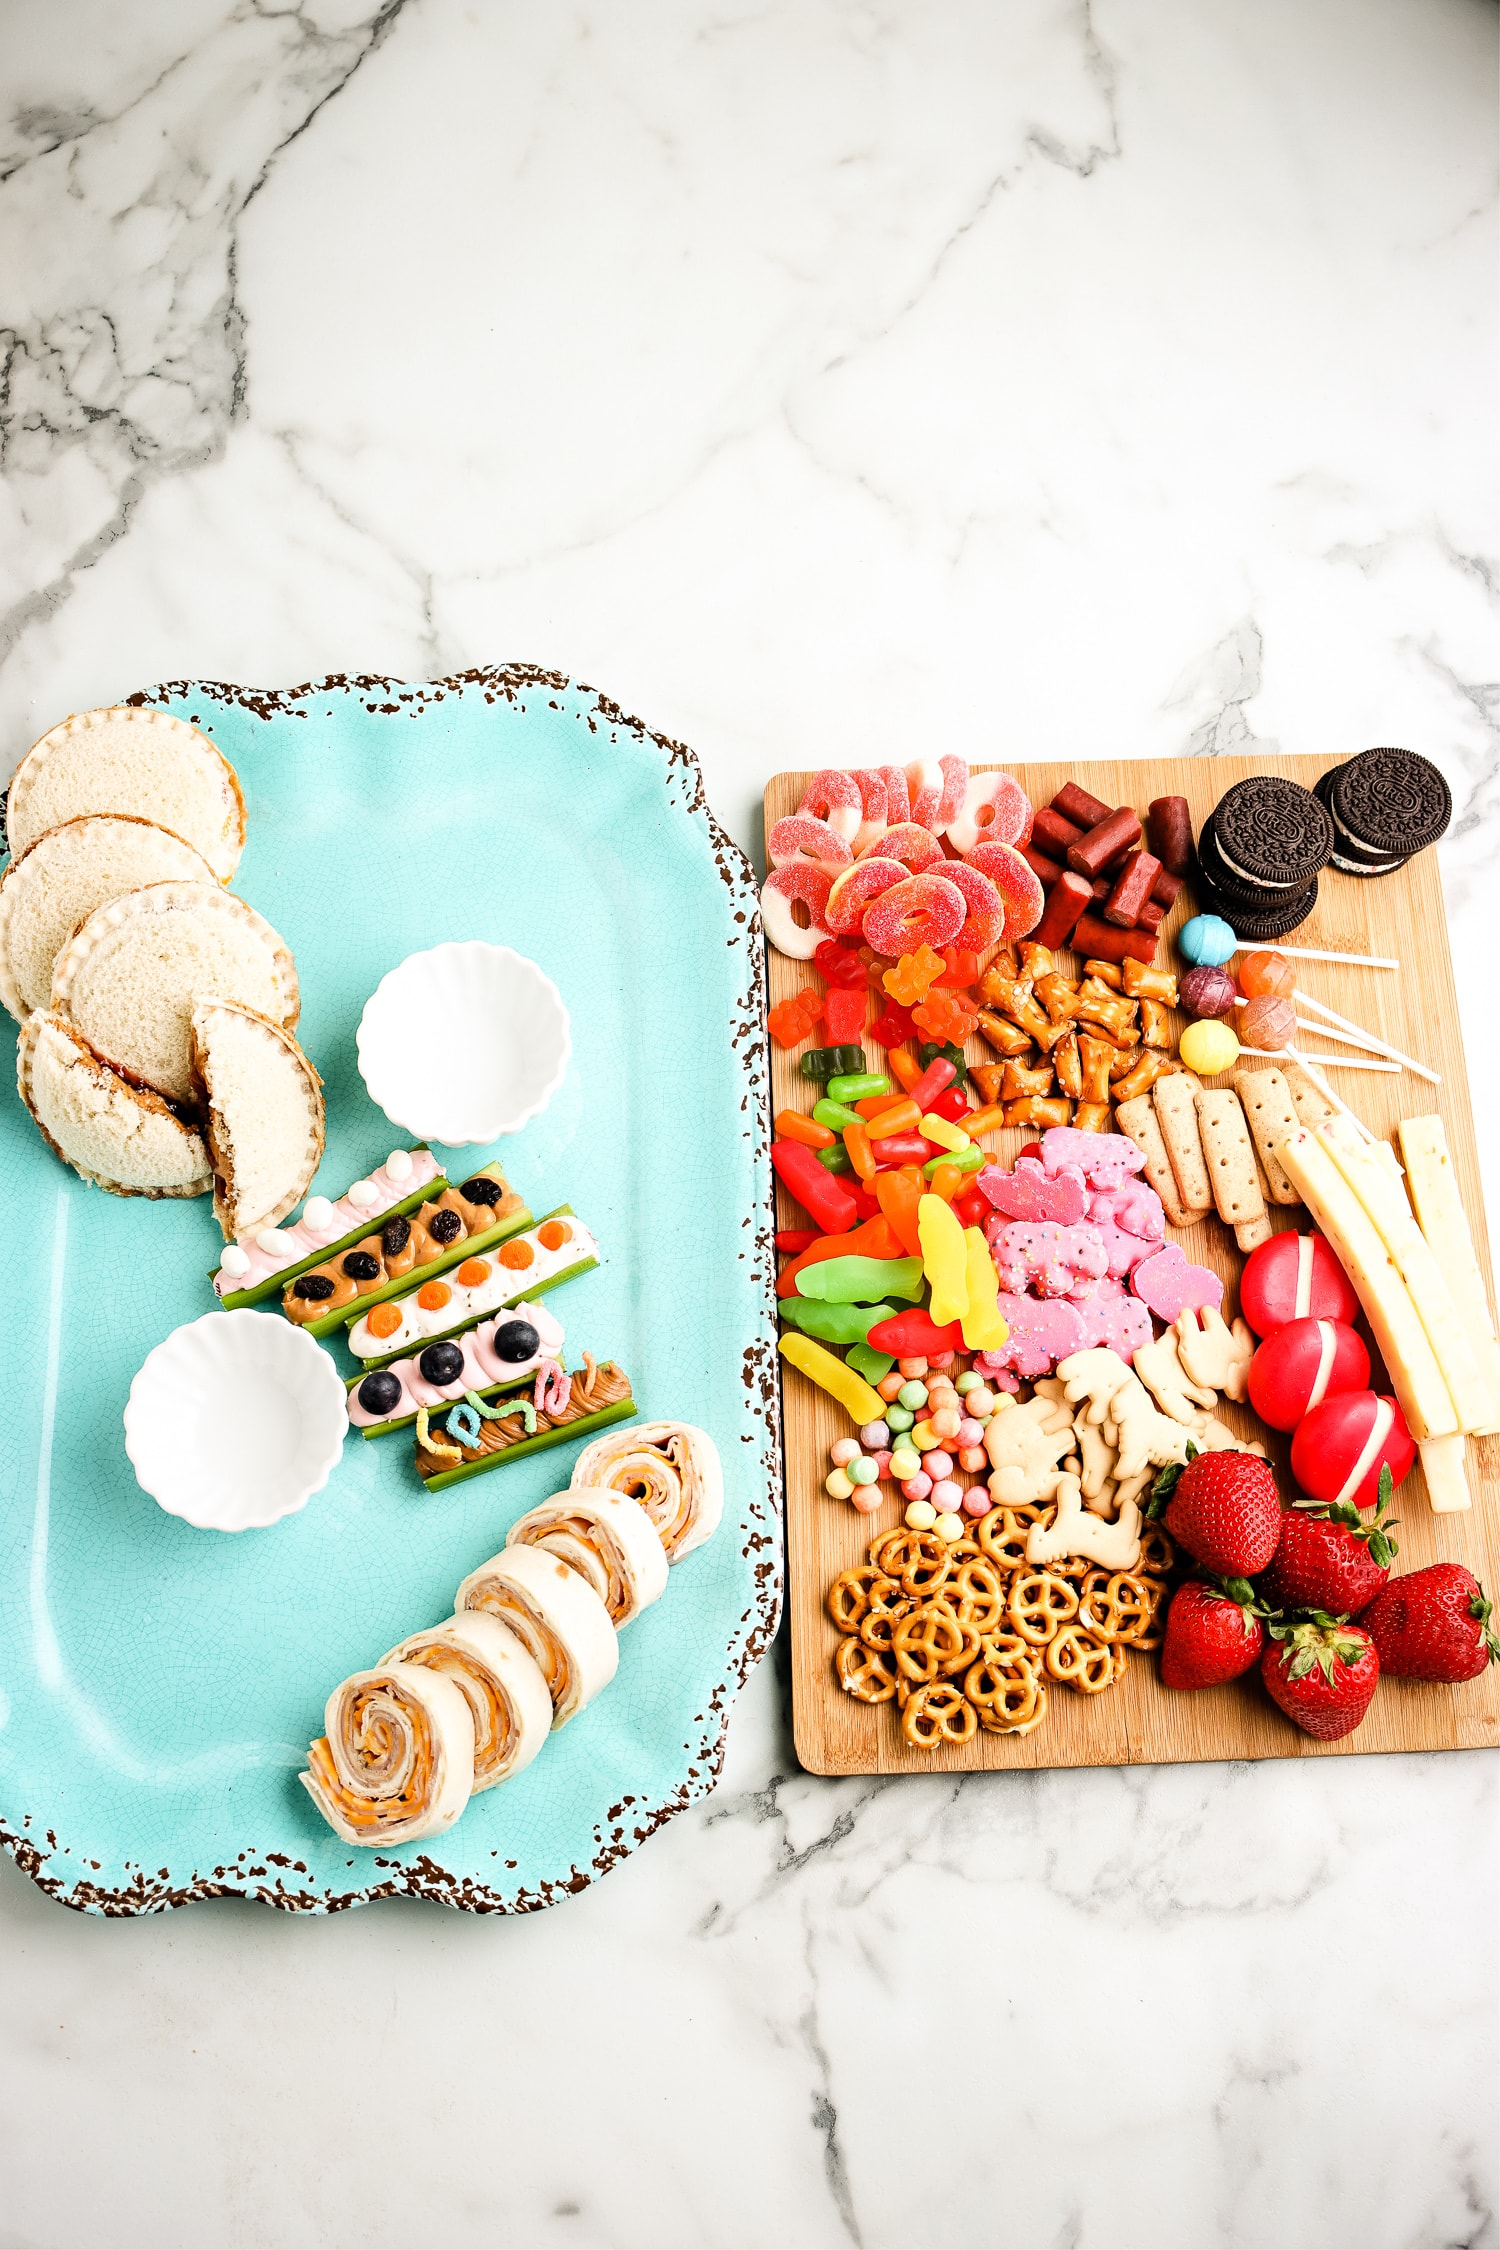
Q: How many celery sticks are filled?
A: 5